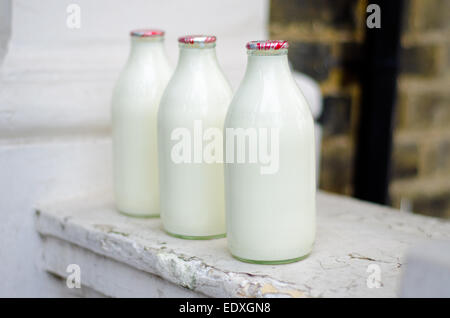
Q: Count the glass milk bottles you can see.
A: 3